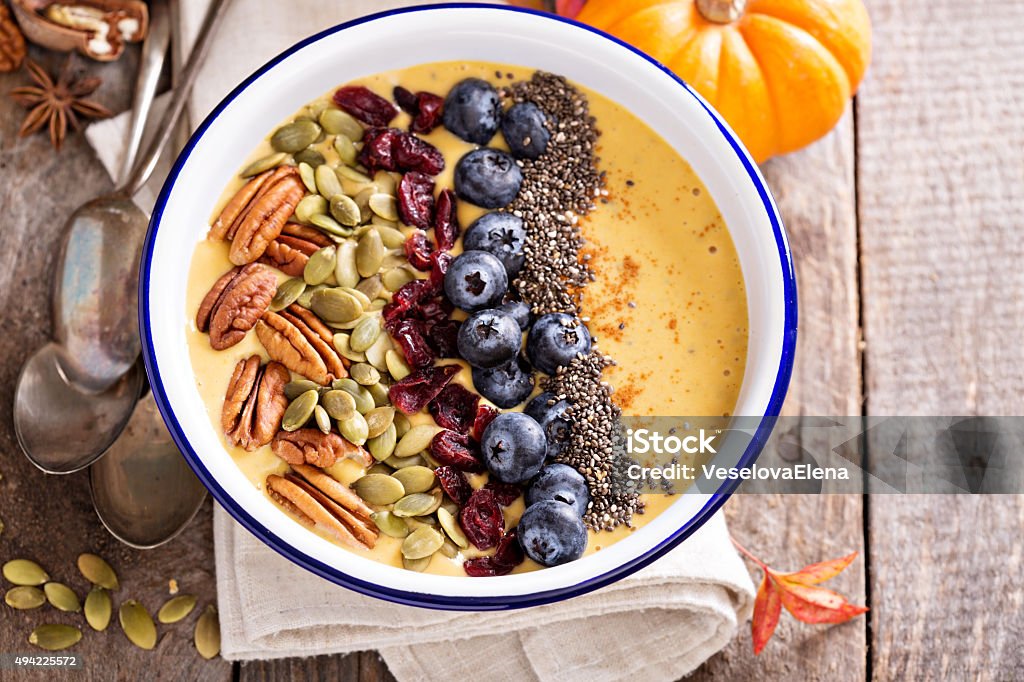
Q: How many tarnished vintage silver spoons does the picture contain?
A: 3